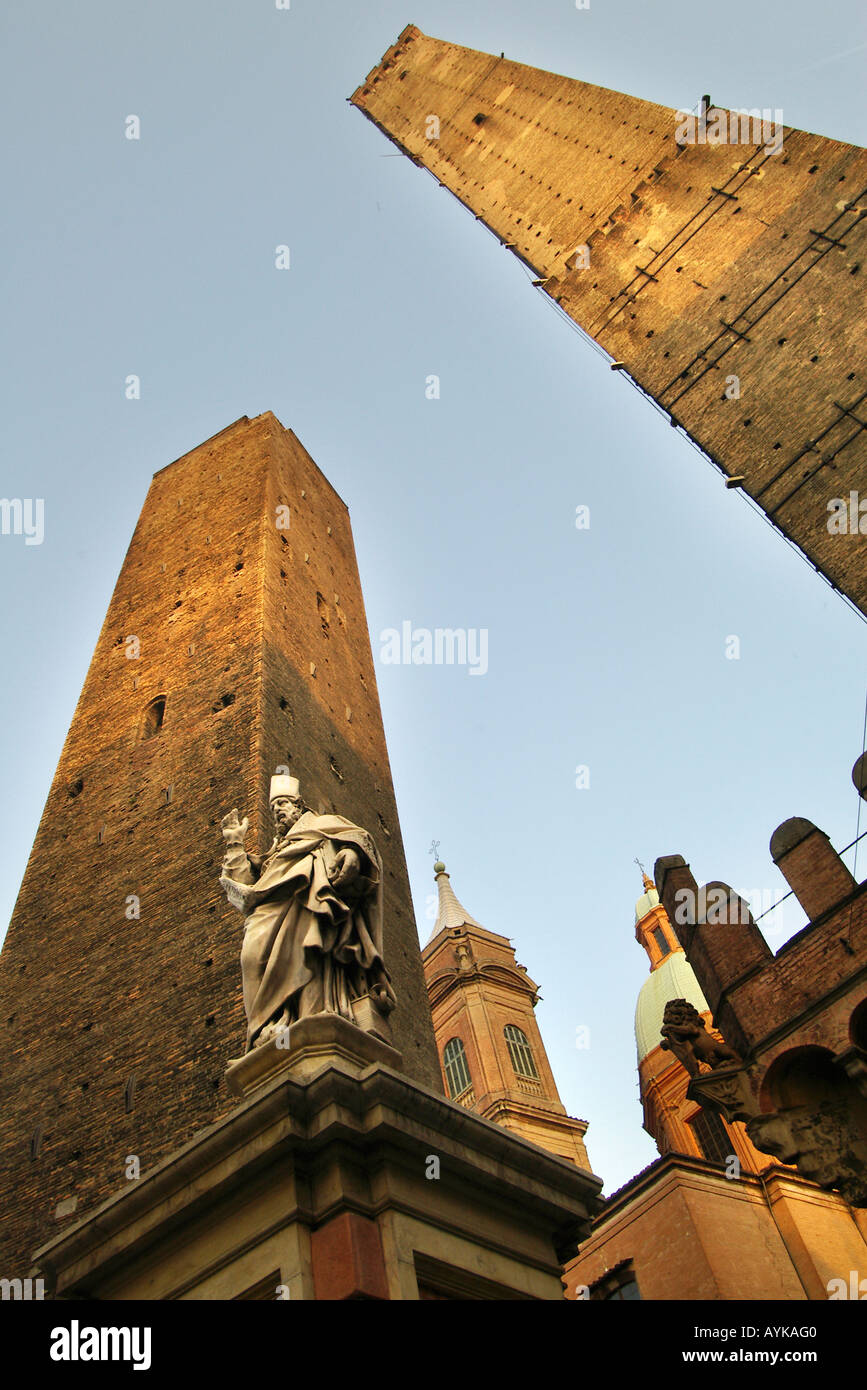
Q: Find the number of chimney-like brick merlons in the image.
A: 4